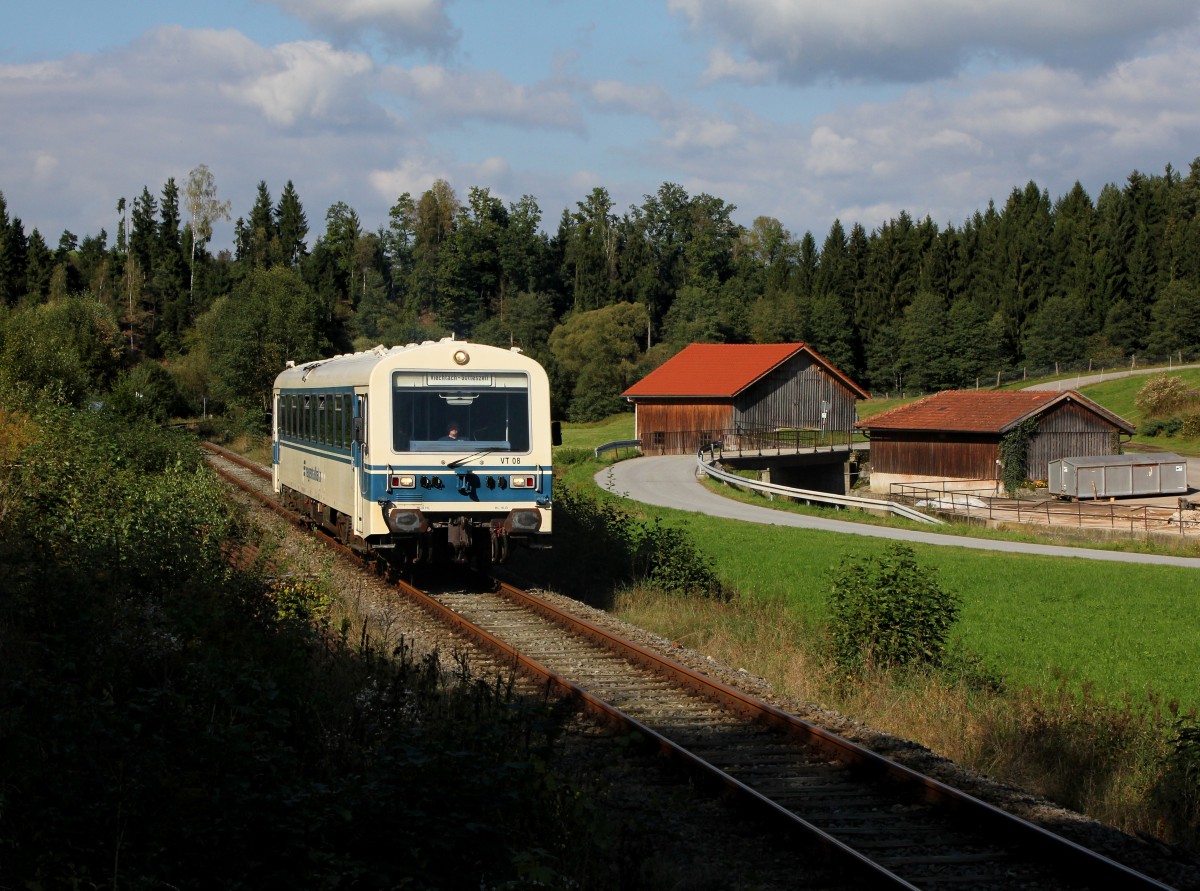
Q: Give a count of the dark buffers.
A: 2